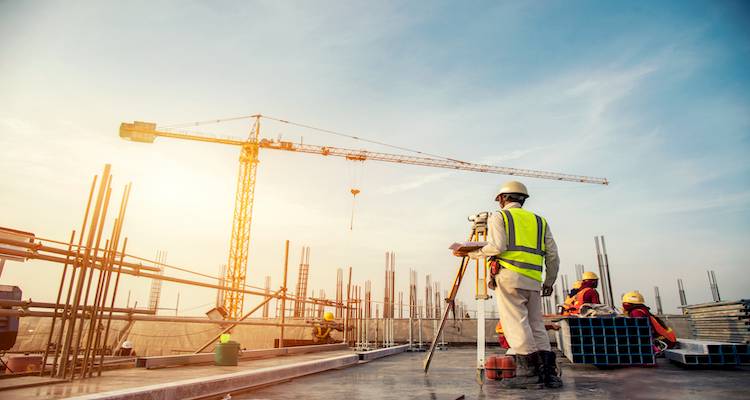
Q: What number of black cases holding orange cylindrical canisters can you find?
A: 1